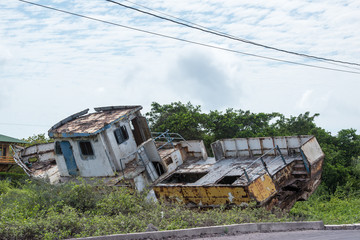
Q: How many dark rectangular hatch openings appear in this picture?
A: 2